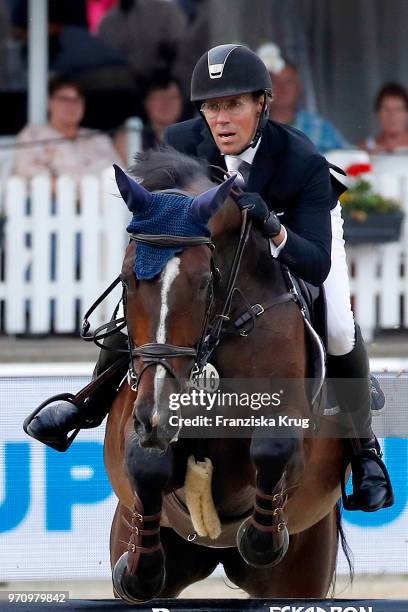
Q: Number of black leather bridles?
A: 1